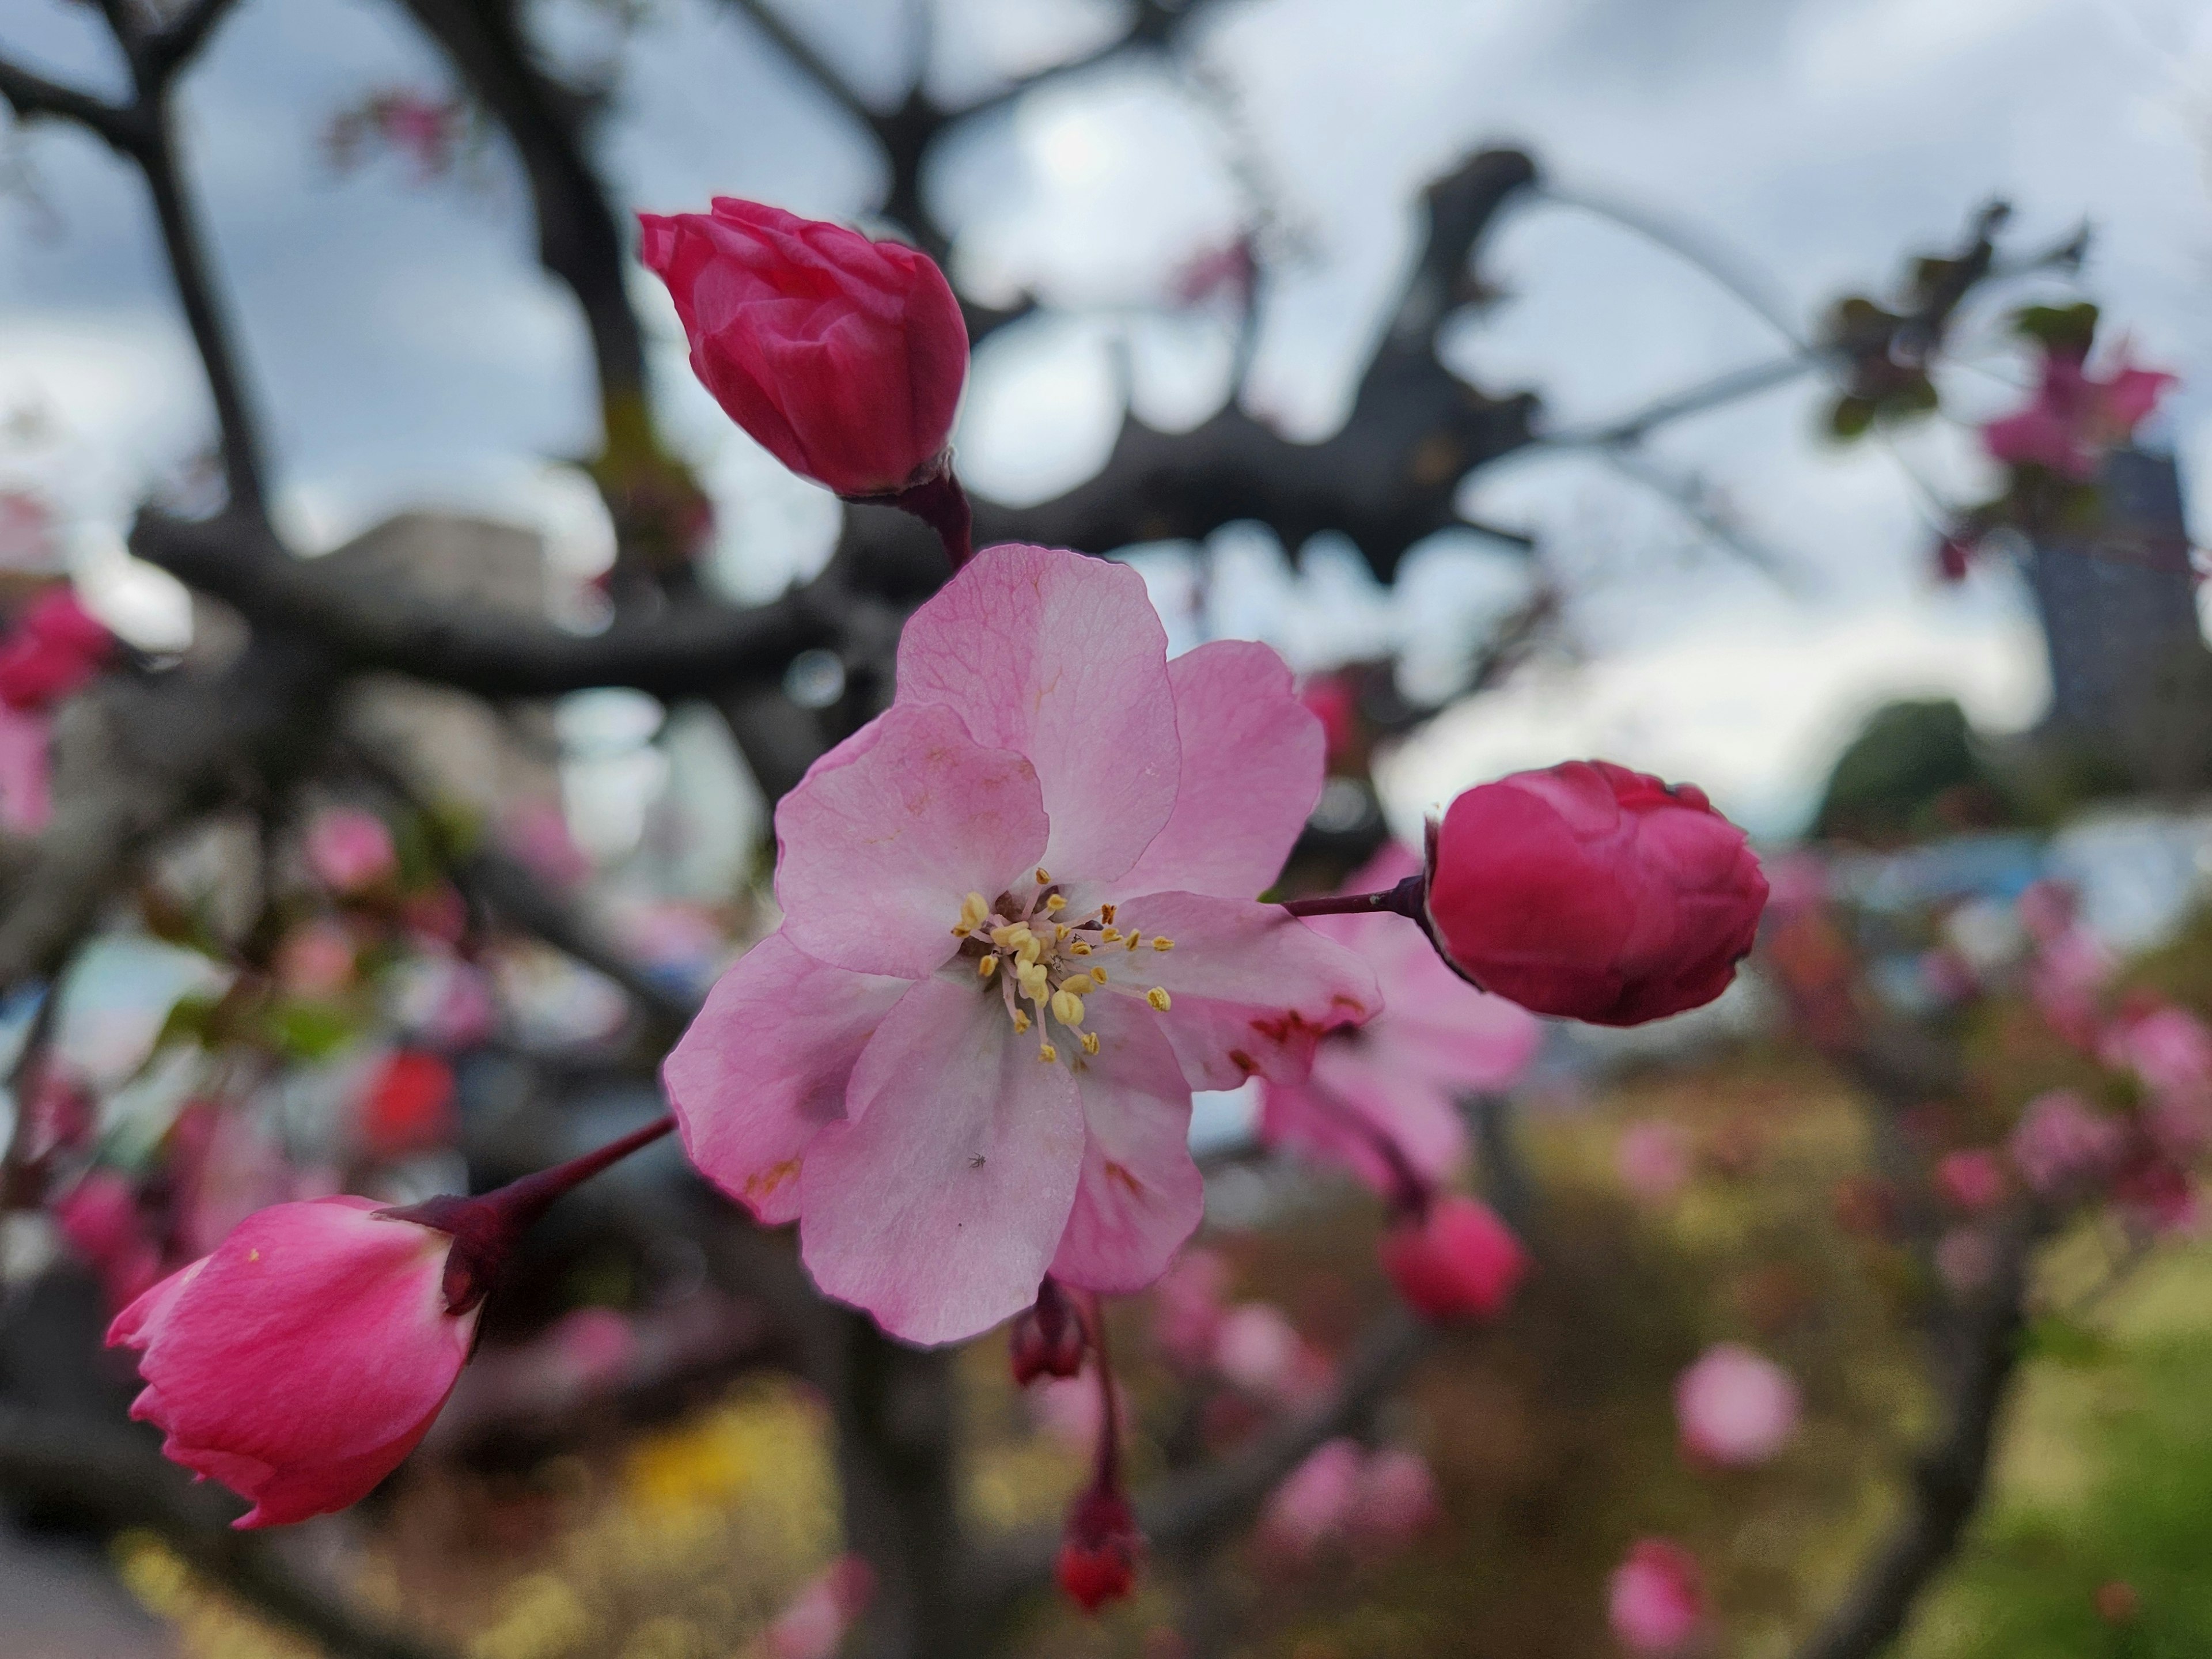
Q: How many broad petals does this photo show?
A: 7